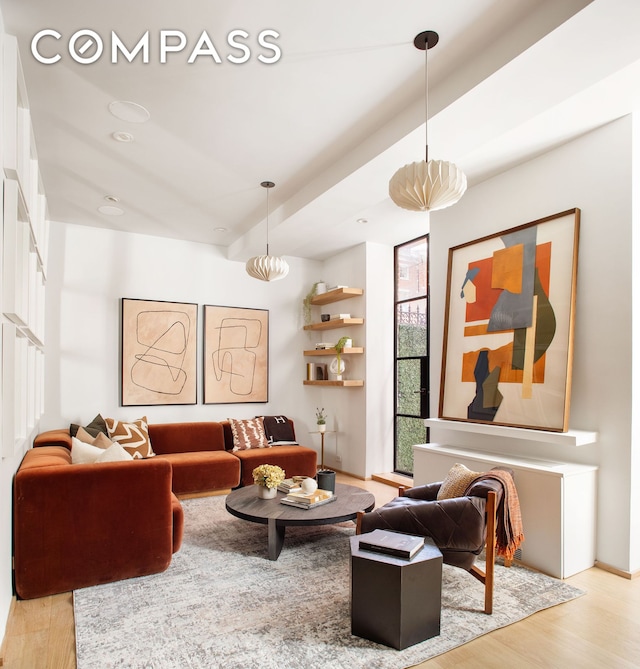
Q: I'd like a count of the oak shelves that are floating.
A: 4